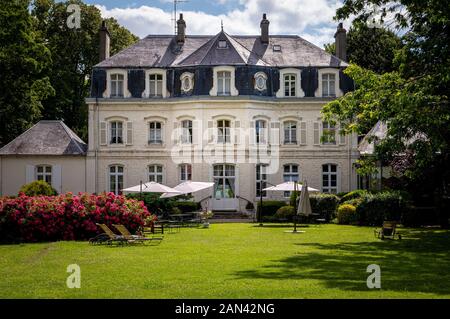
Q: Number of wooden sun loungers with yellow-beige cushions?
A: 2